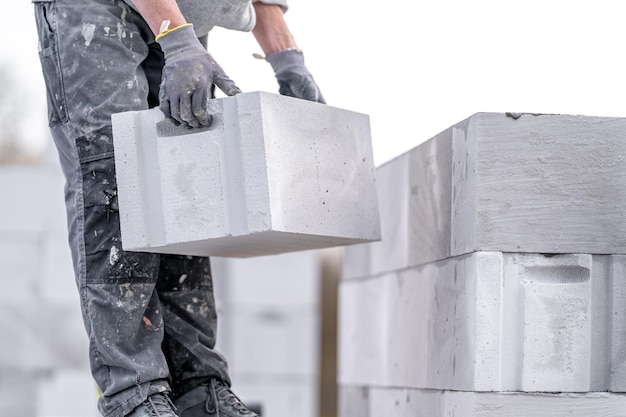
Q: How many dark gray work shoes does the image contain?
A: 2